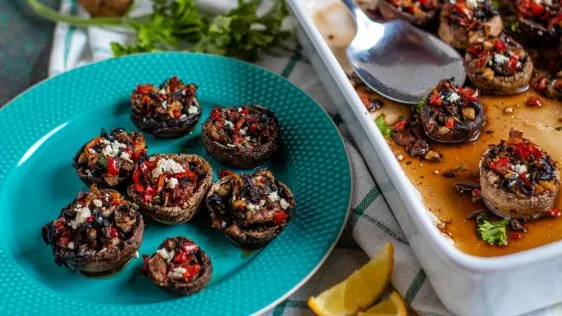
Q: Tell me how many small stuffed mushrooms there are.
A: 13